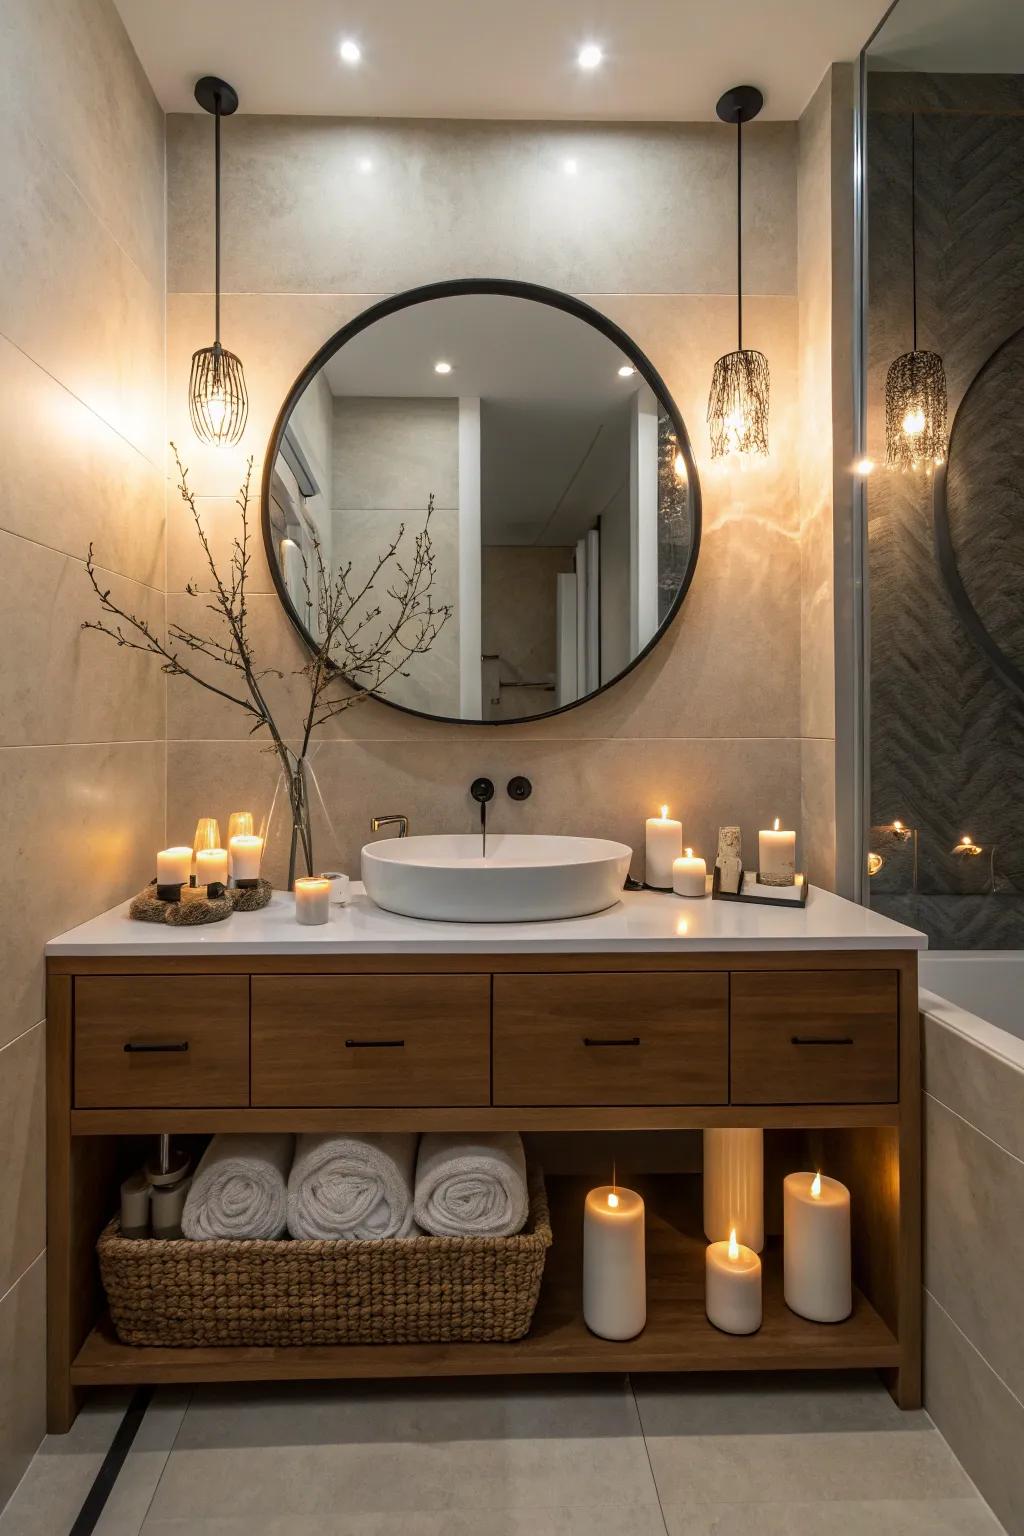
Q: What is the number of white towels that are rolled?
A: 3